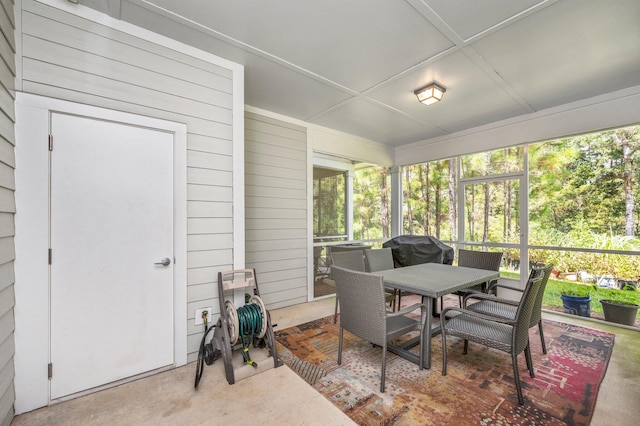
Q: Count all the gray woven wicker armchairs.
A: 6